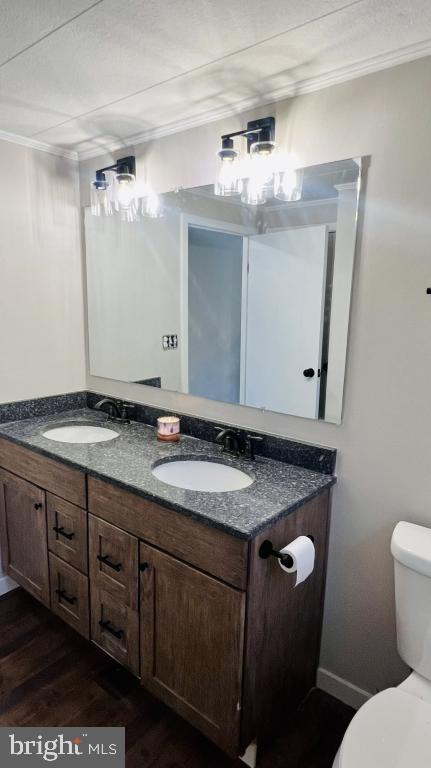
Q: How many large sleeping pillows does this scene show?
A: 0